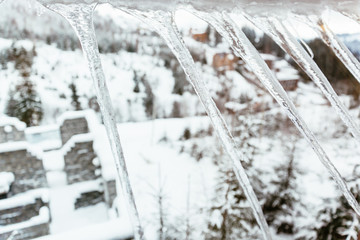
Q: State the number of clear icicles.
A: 5